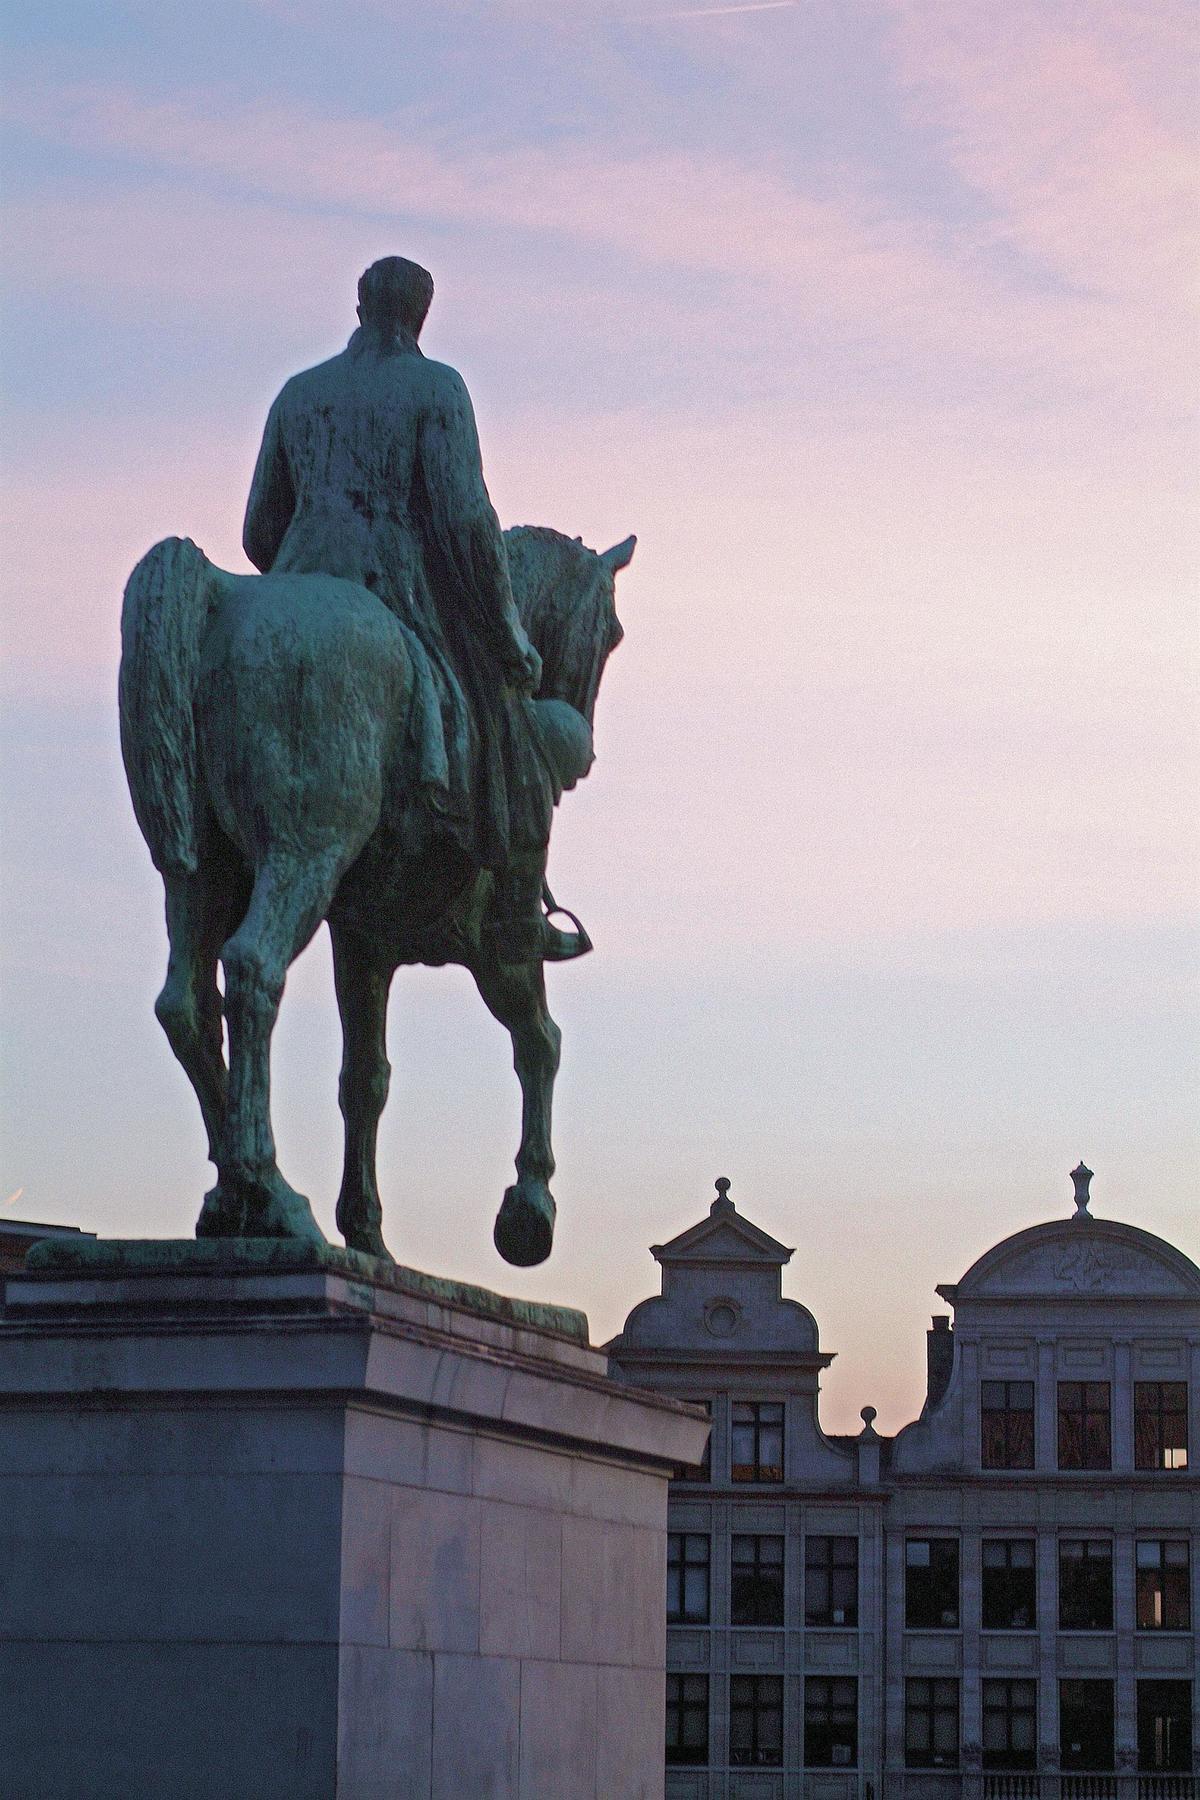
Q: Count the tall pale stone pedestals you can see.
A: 1